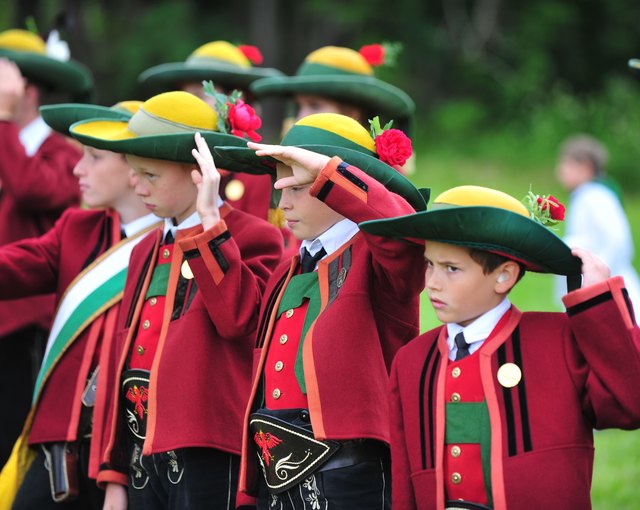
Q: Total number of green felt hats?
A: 7